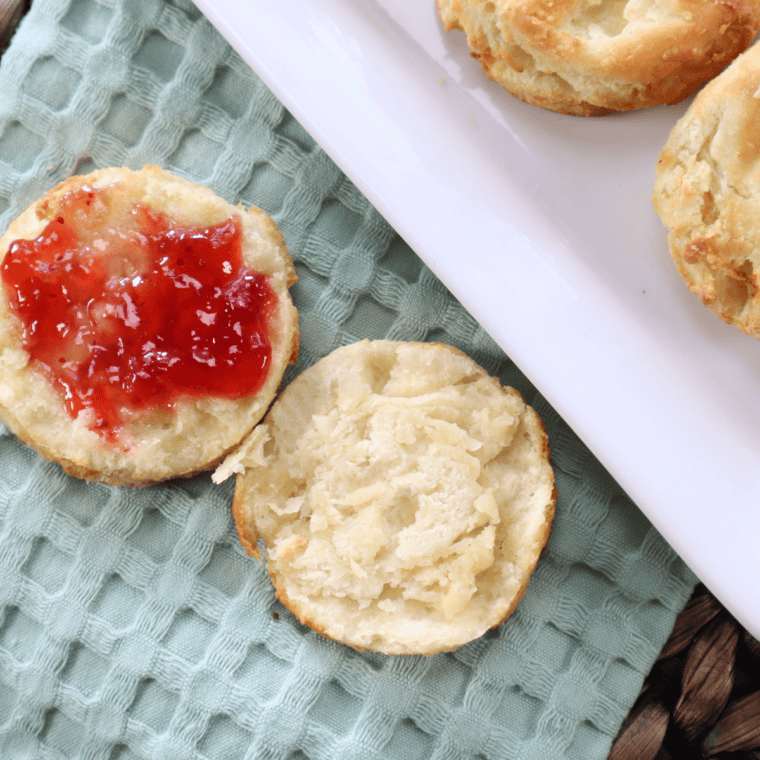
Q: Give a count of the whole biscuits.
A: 2